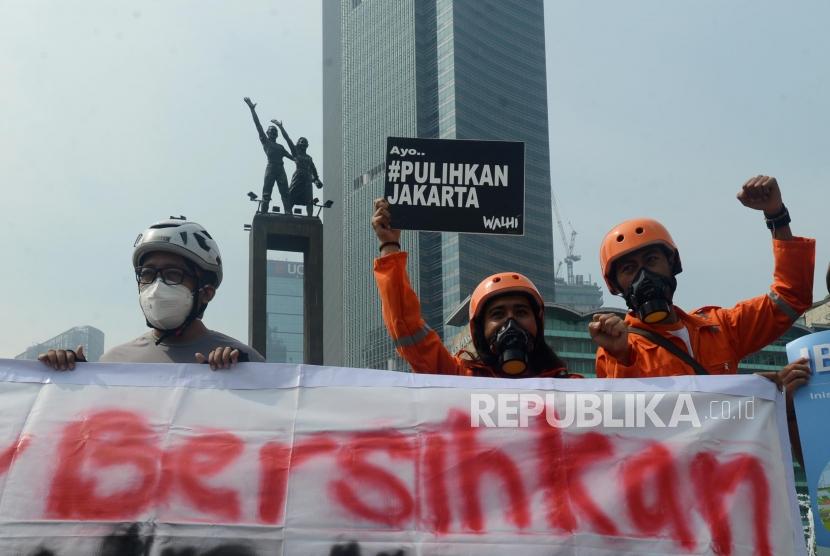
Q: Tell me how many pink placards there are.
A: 0